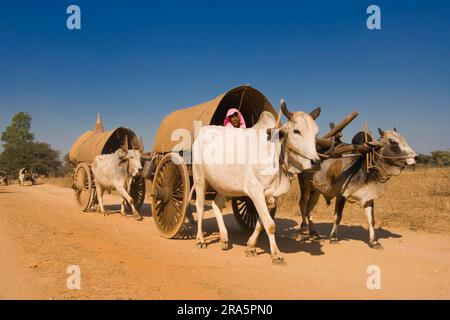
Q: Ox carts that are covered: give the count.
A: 2